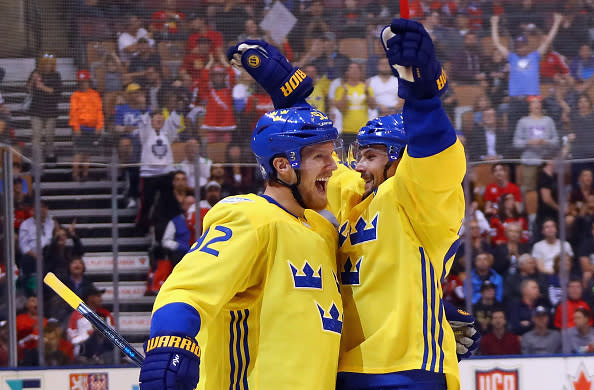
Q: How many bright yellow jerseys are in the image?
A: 2